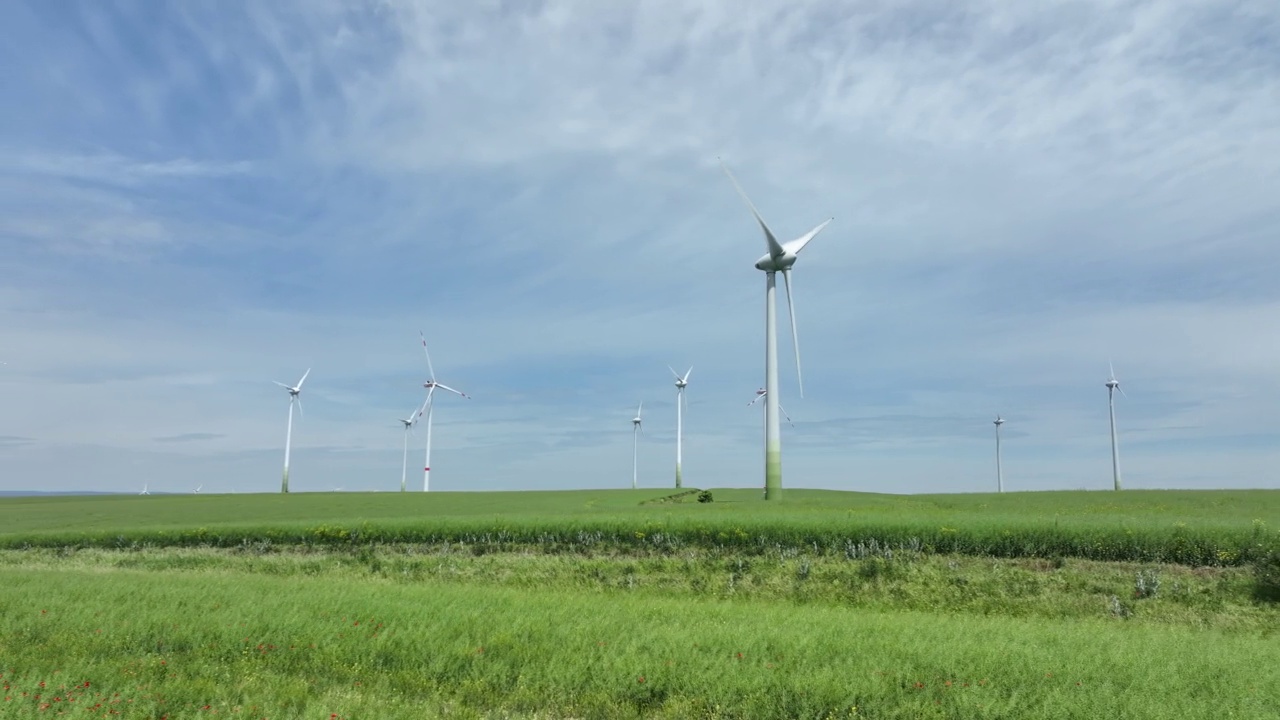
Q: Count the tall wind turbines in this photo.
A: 9